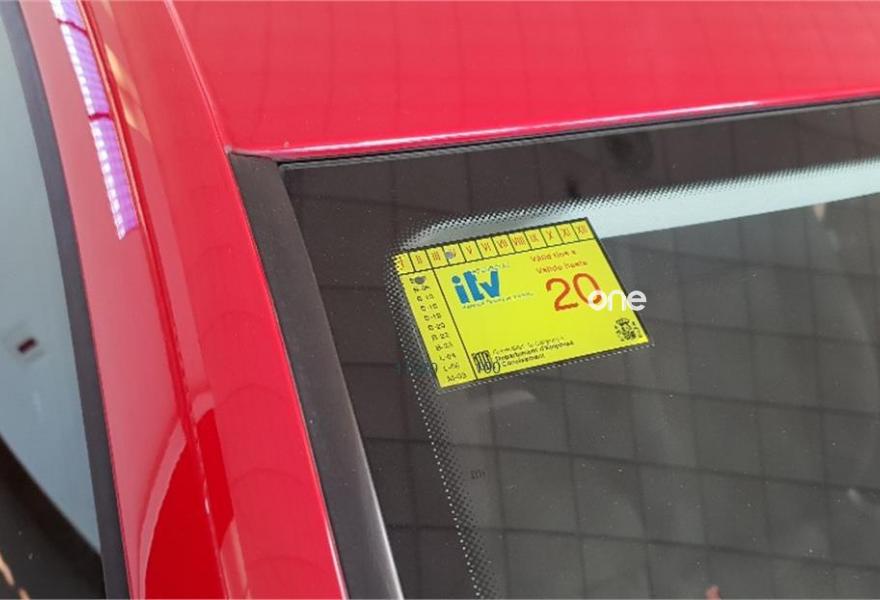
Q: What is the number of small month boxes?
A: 12